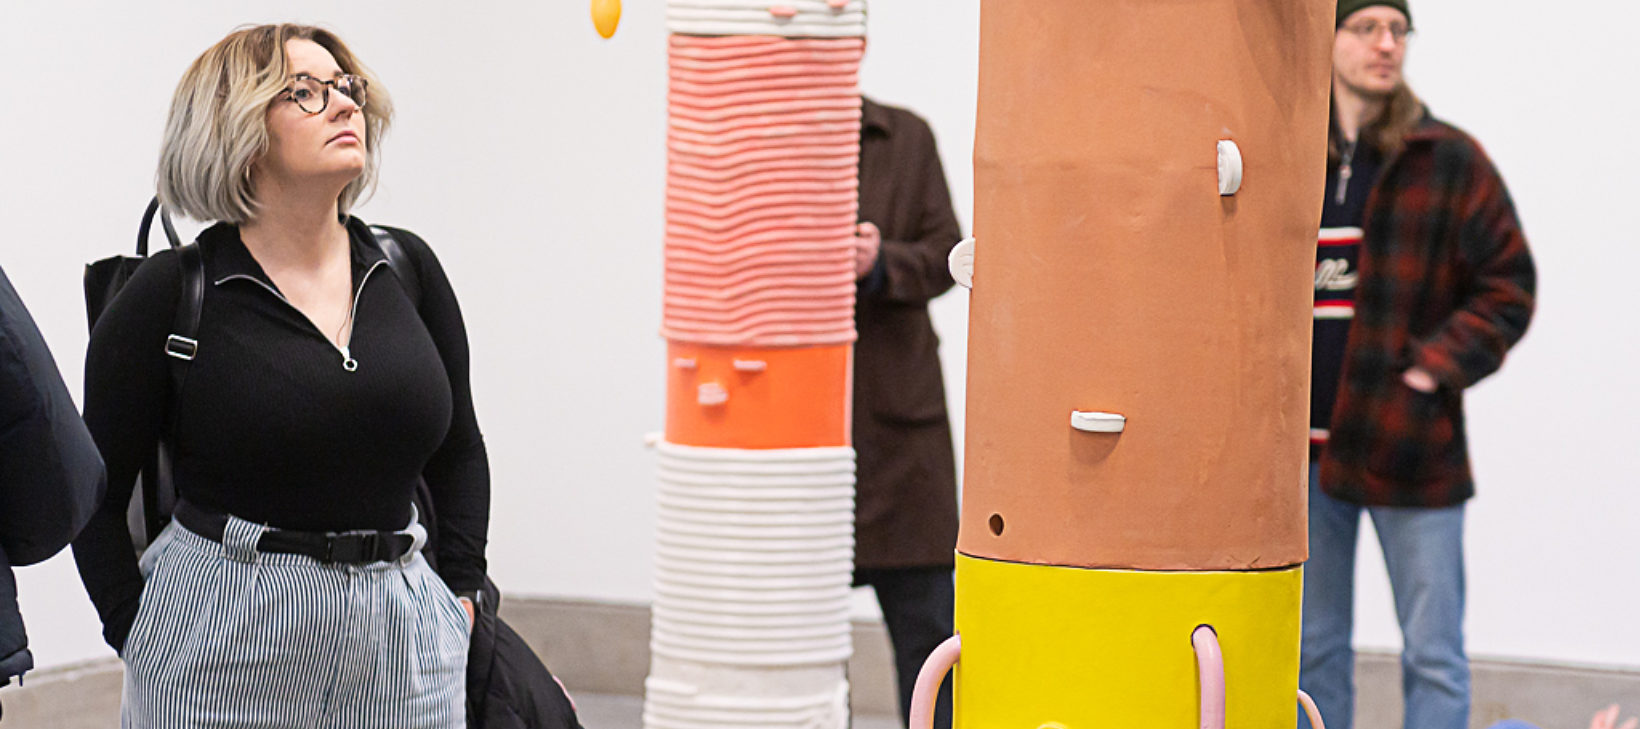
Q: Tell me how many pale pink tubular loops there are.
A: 3